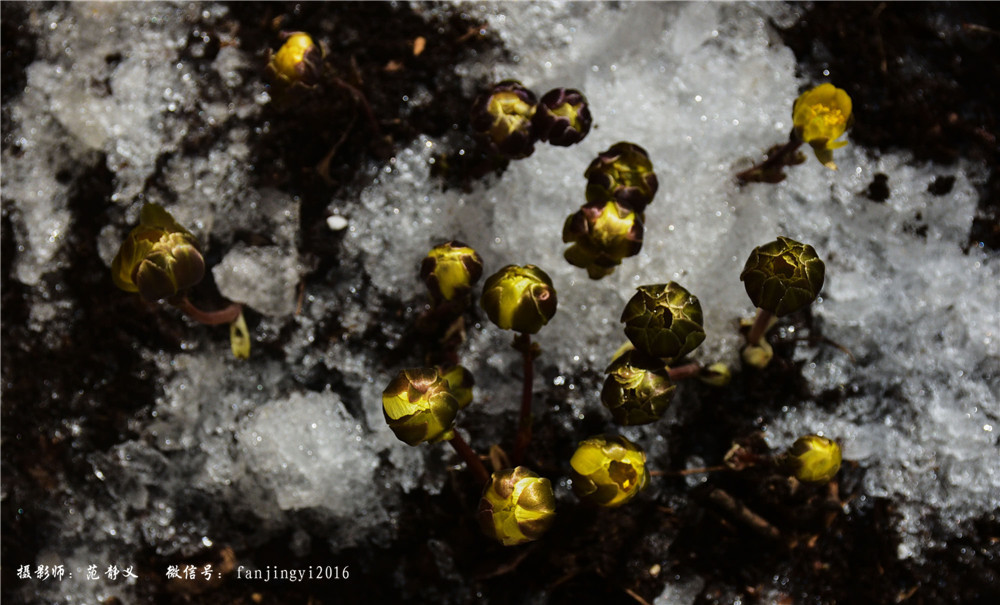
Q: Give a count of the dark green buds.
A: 3